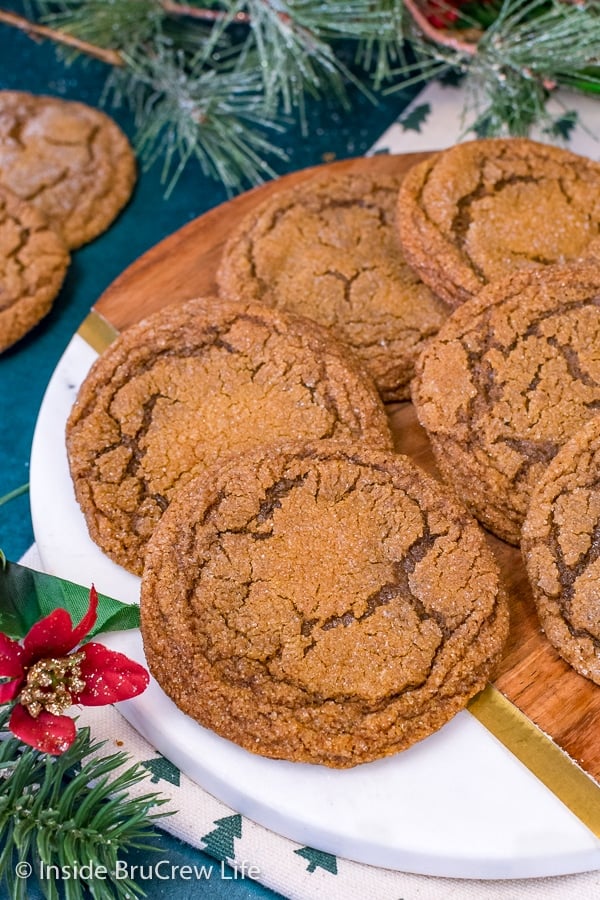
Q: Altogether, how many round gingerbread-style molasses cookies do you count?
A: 8